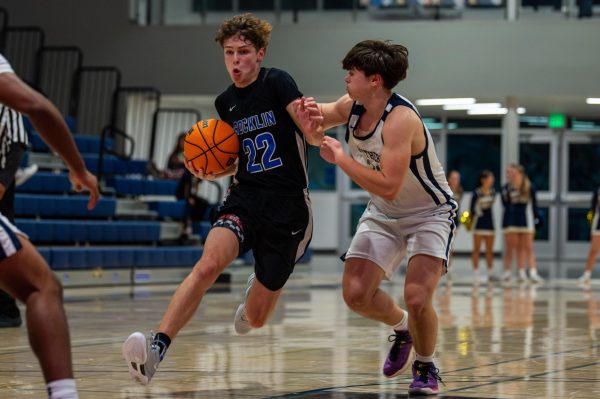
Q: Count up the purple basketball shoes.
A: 2